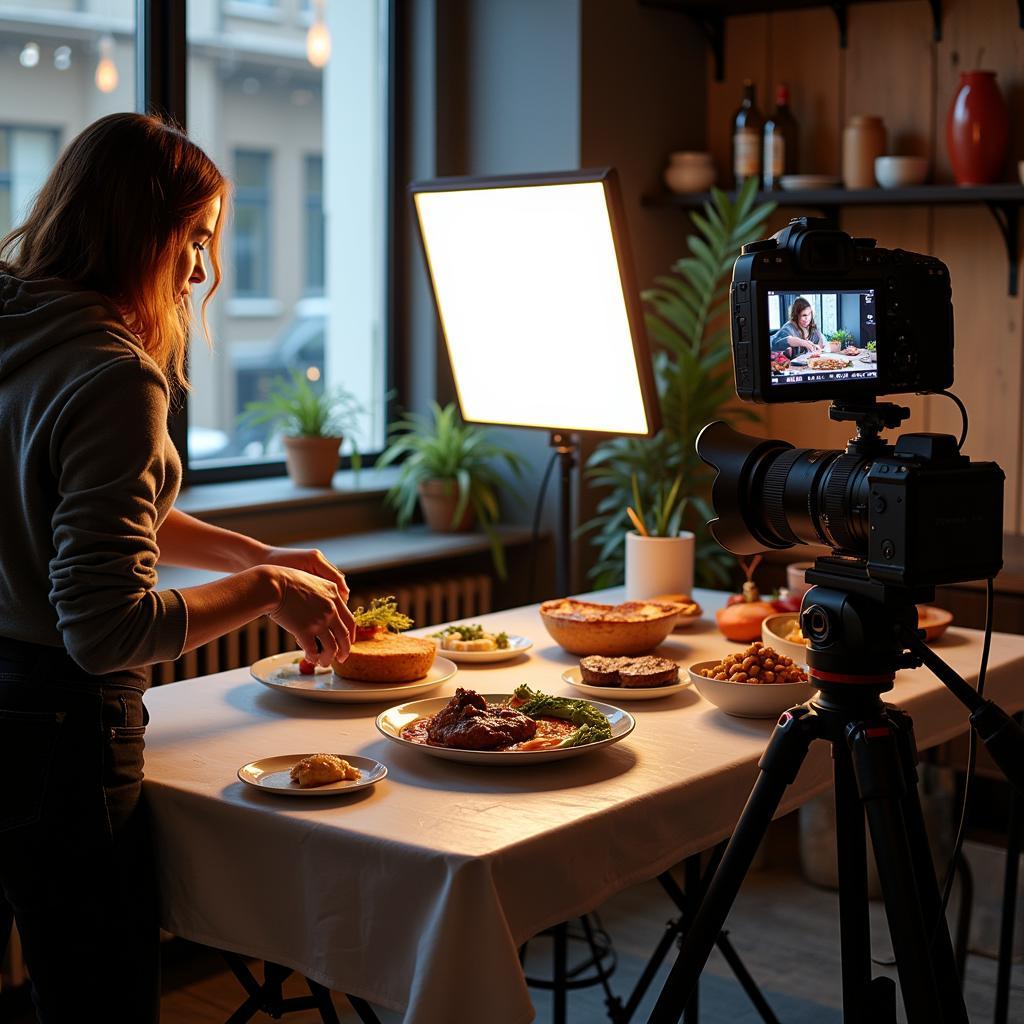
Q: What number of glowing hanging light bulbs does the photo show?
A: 2